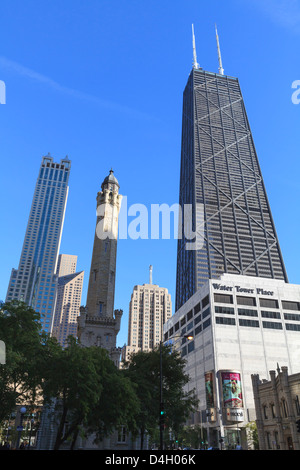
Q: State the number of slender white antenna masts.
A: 2